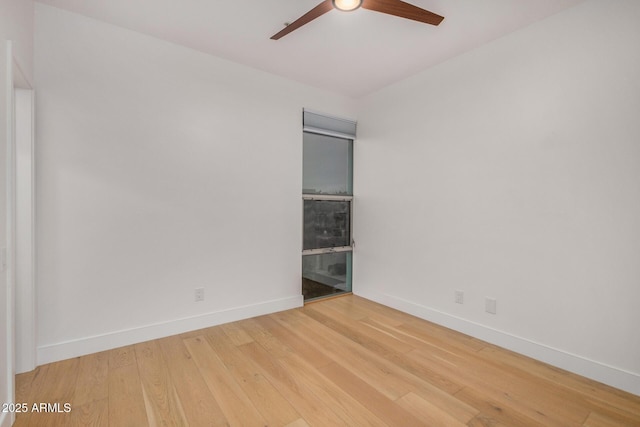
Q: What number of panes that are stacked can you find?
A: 3